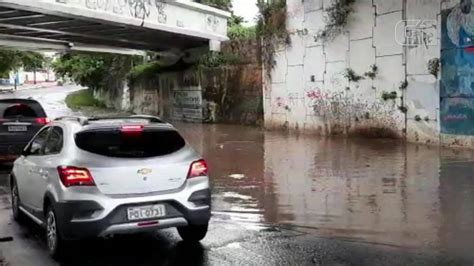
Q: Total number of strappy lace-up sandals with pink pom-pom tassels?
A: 0